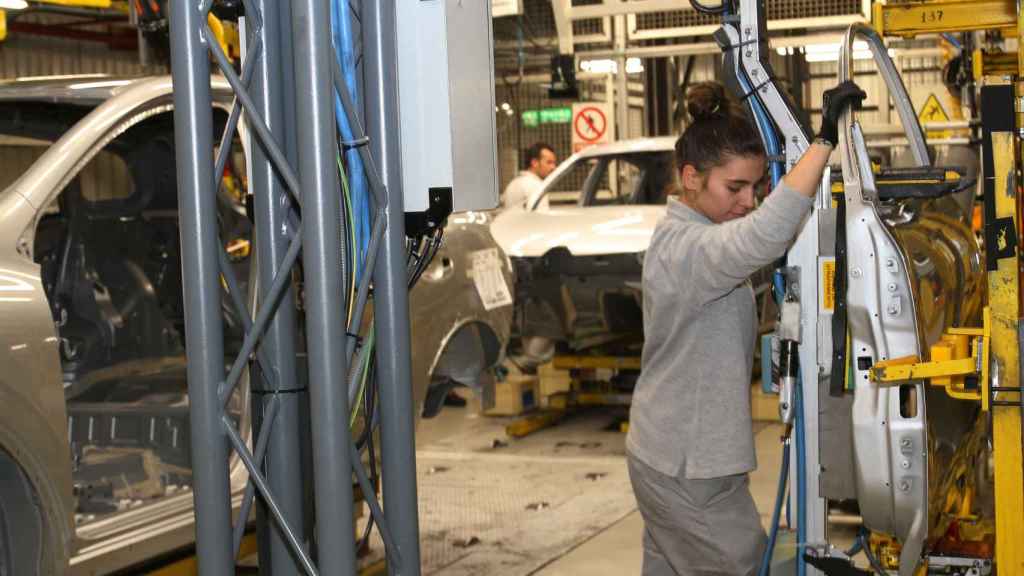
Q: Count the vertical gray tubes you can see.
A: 4